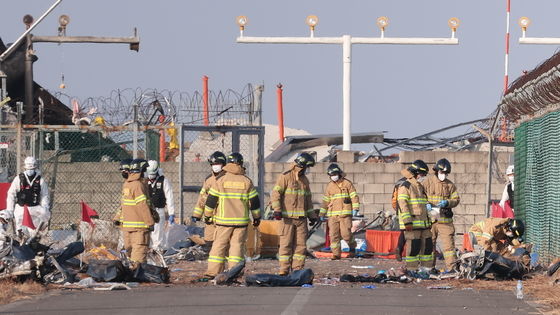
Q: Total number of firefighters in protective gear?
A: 9